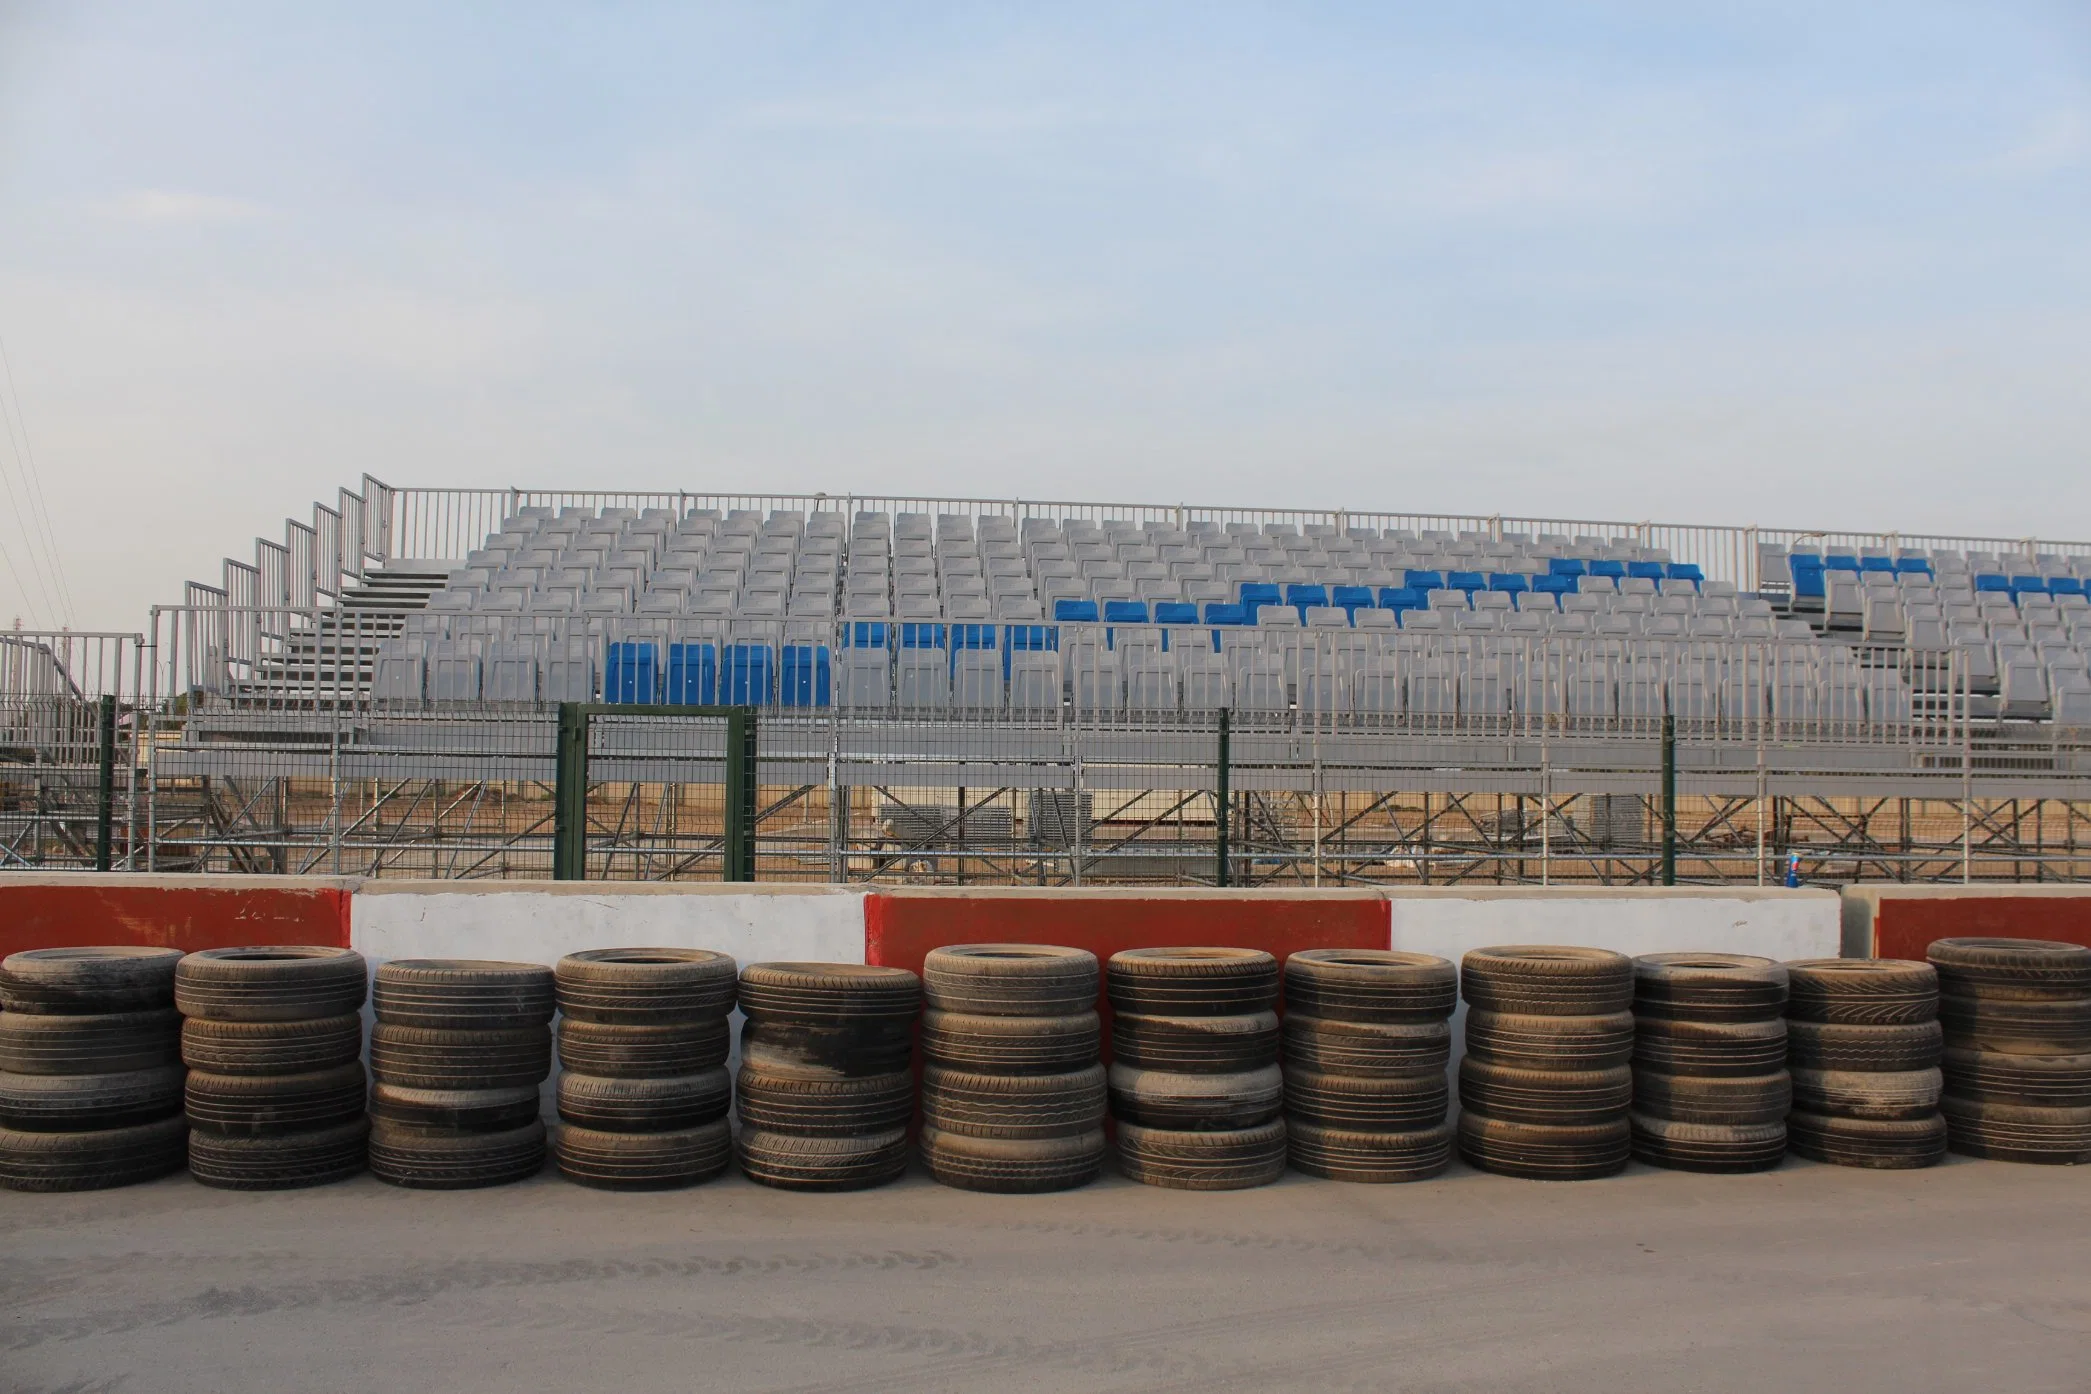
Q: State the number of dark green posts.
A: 5